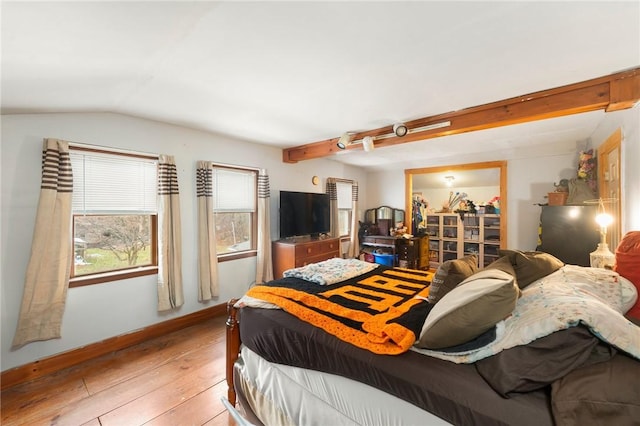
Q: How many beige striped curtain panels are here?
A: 6